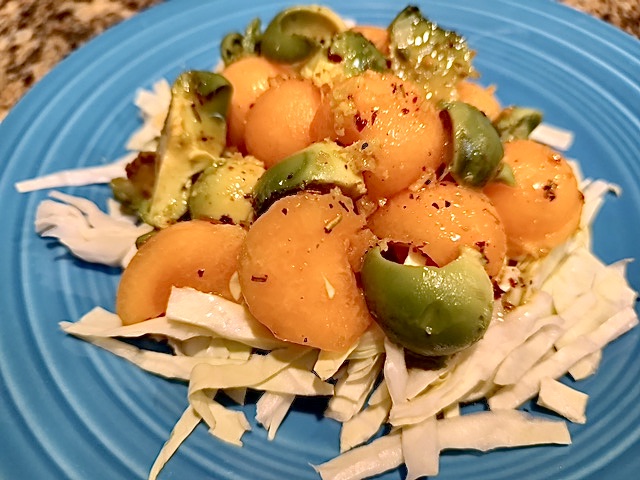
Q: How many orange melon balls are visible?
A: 9